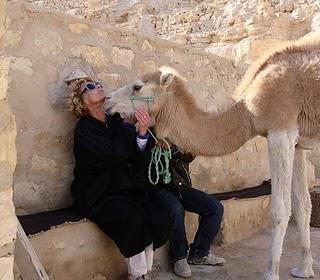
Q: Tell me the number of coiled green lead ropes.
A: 1